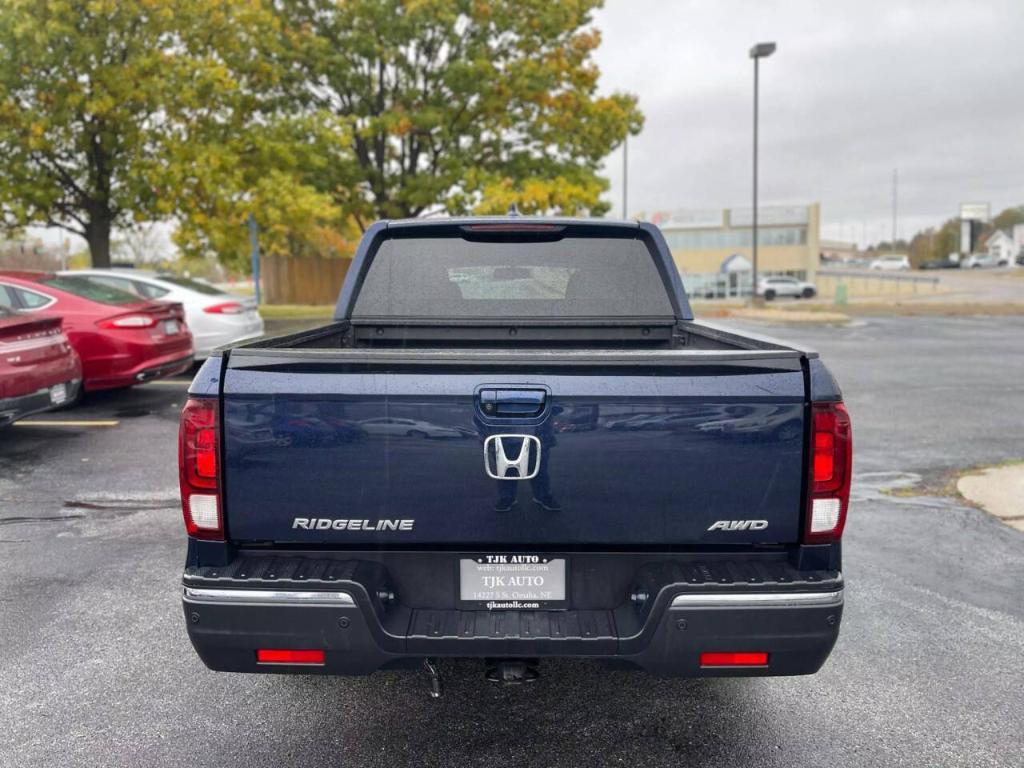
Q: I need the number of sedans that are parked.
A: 3